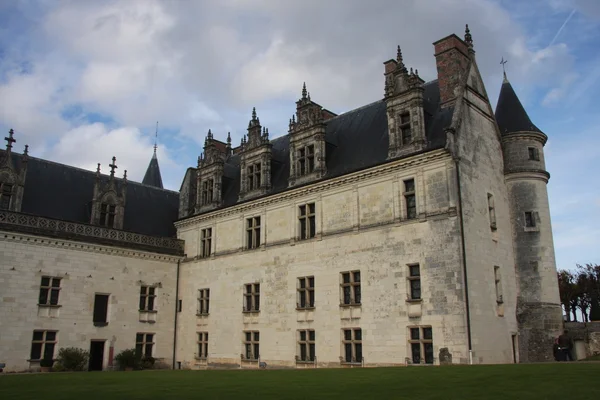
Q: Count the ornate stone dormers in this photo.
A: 6